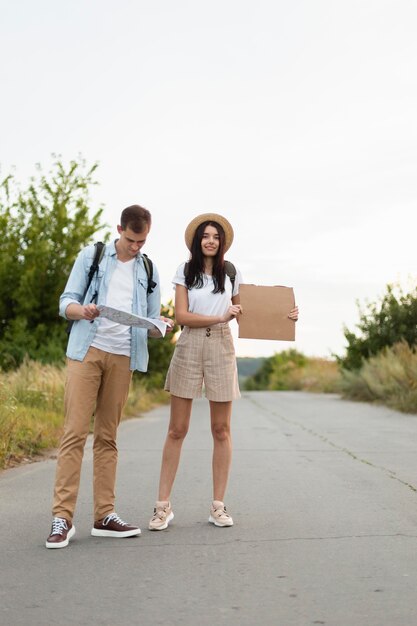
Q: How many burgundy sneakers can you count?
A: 2